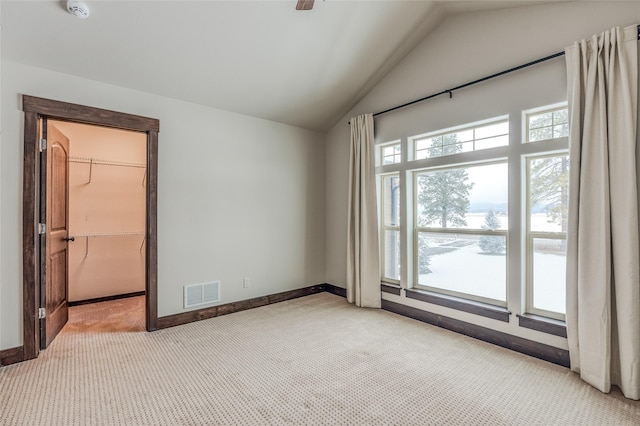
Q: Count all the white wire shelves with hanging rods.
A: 2